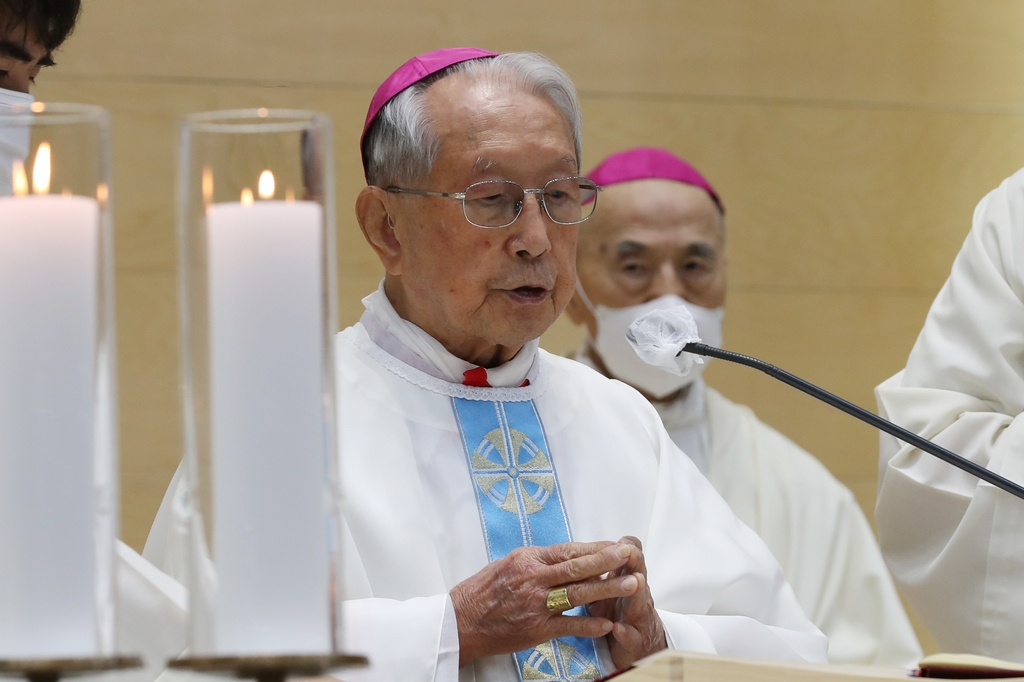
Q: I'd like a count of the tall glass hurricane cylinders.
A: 2